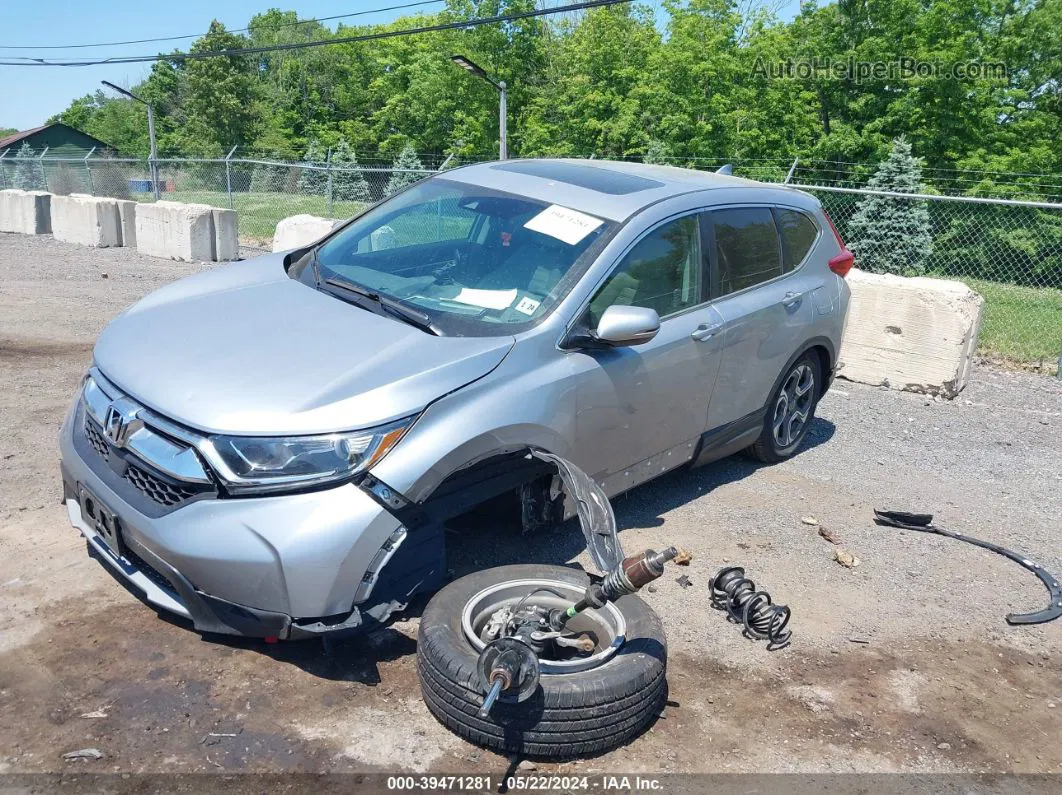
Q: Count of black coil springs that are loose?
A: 1